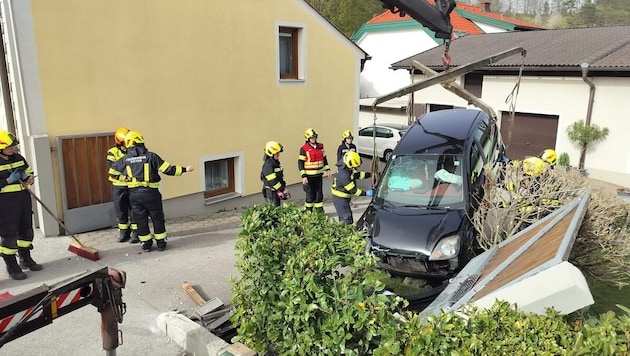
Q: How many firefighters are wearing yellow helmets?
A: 8